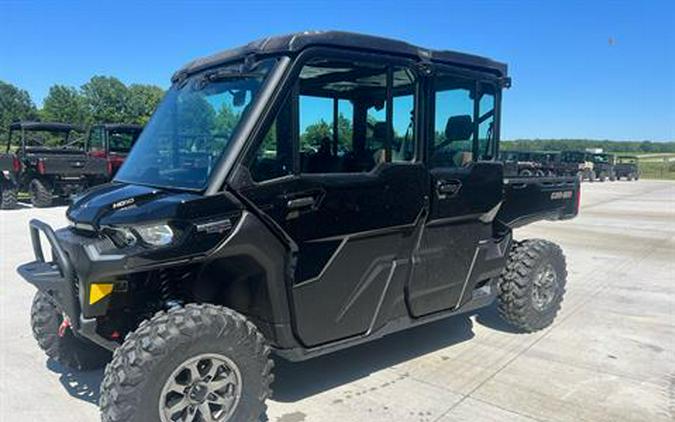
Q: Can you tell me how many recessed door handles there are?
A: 2